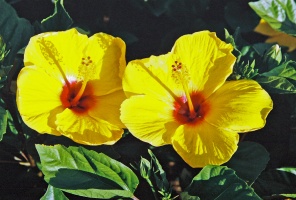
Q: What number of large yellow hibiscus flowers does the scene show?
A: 2